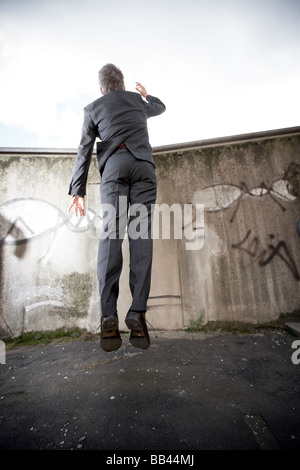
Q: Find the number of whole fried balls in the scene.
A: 0